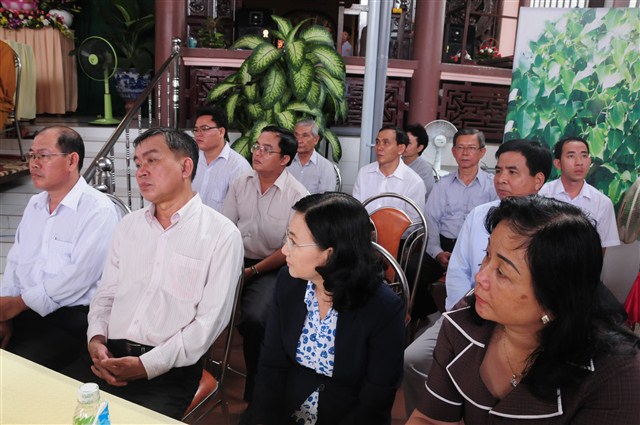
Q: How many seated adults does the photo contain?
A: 12